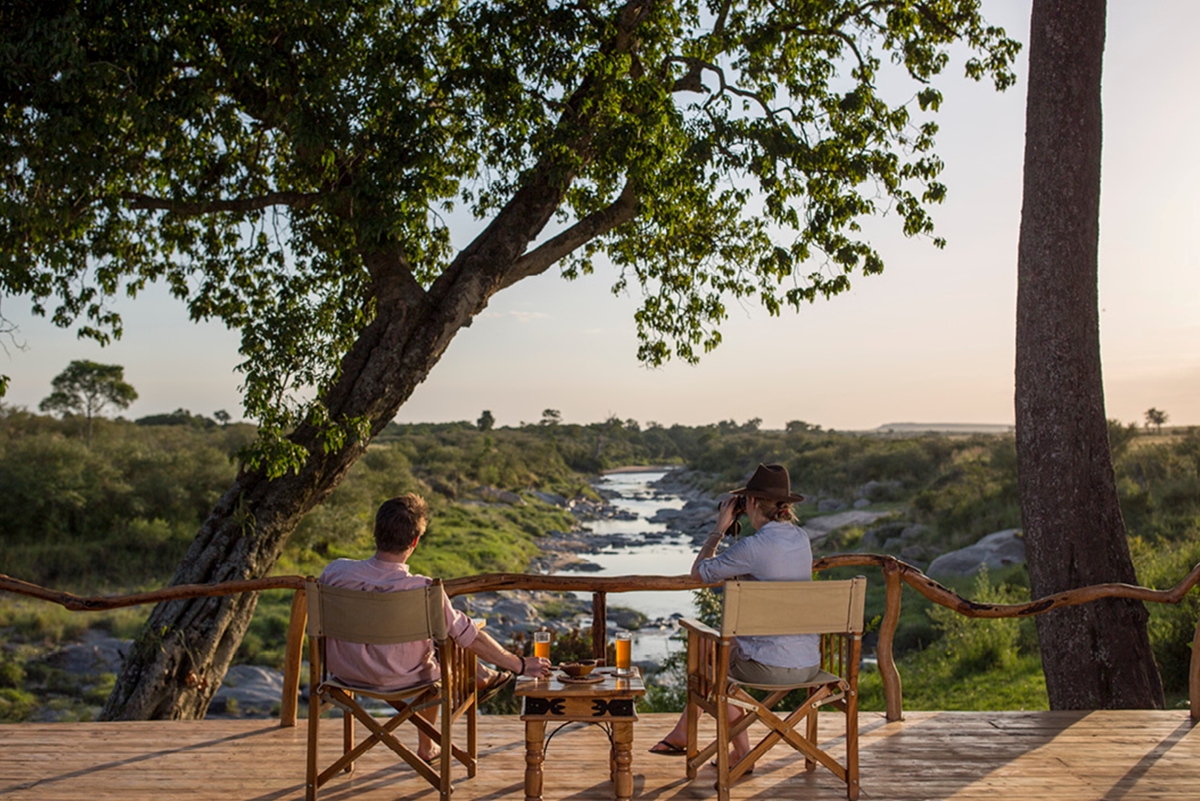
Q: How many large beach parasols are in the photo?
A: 0